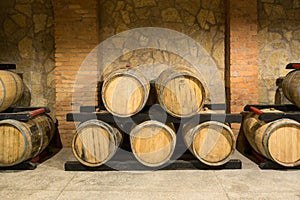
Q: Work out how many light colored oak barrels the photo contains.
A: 9